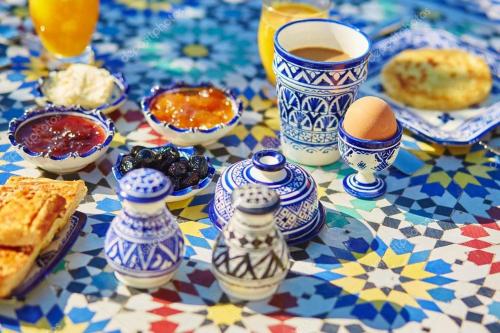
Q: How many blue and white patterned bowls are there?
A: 4